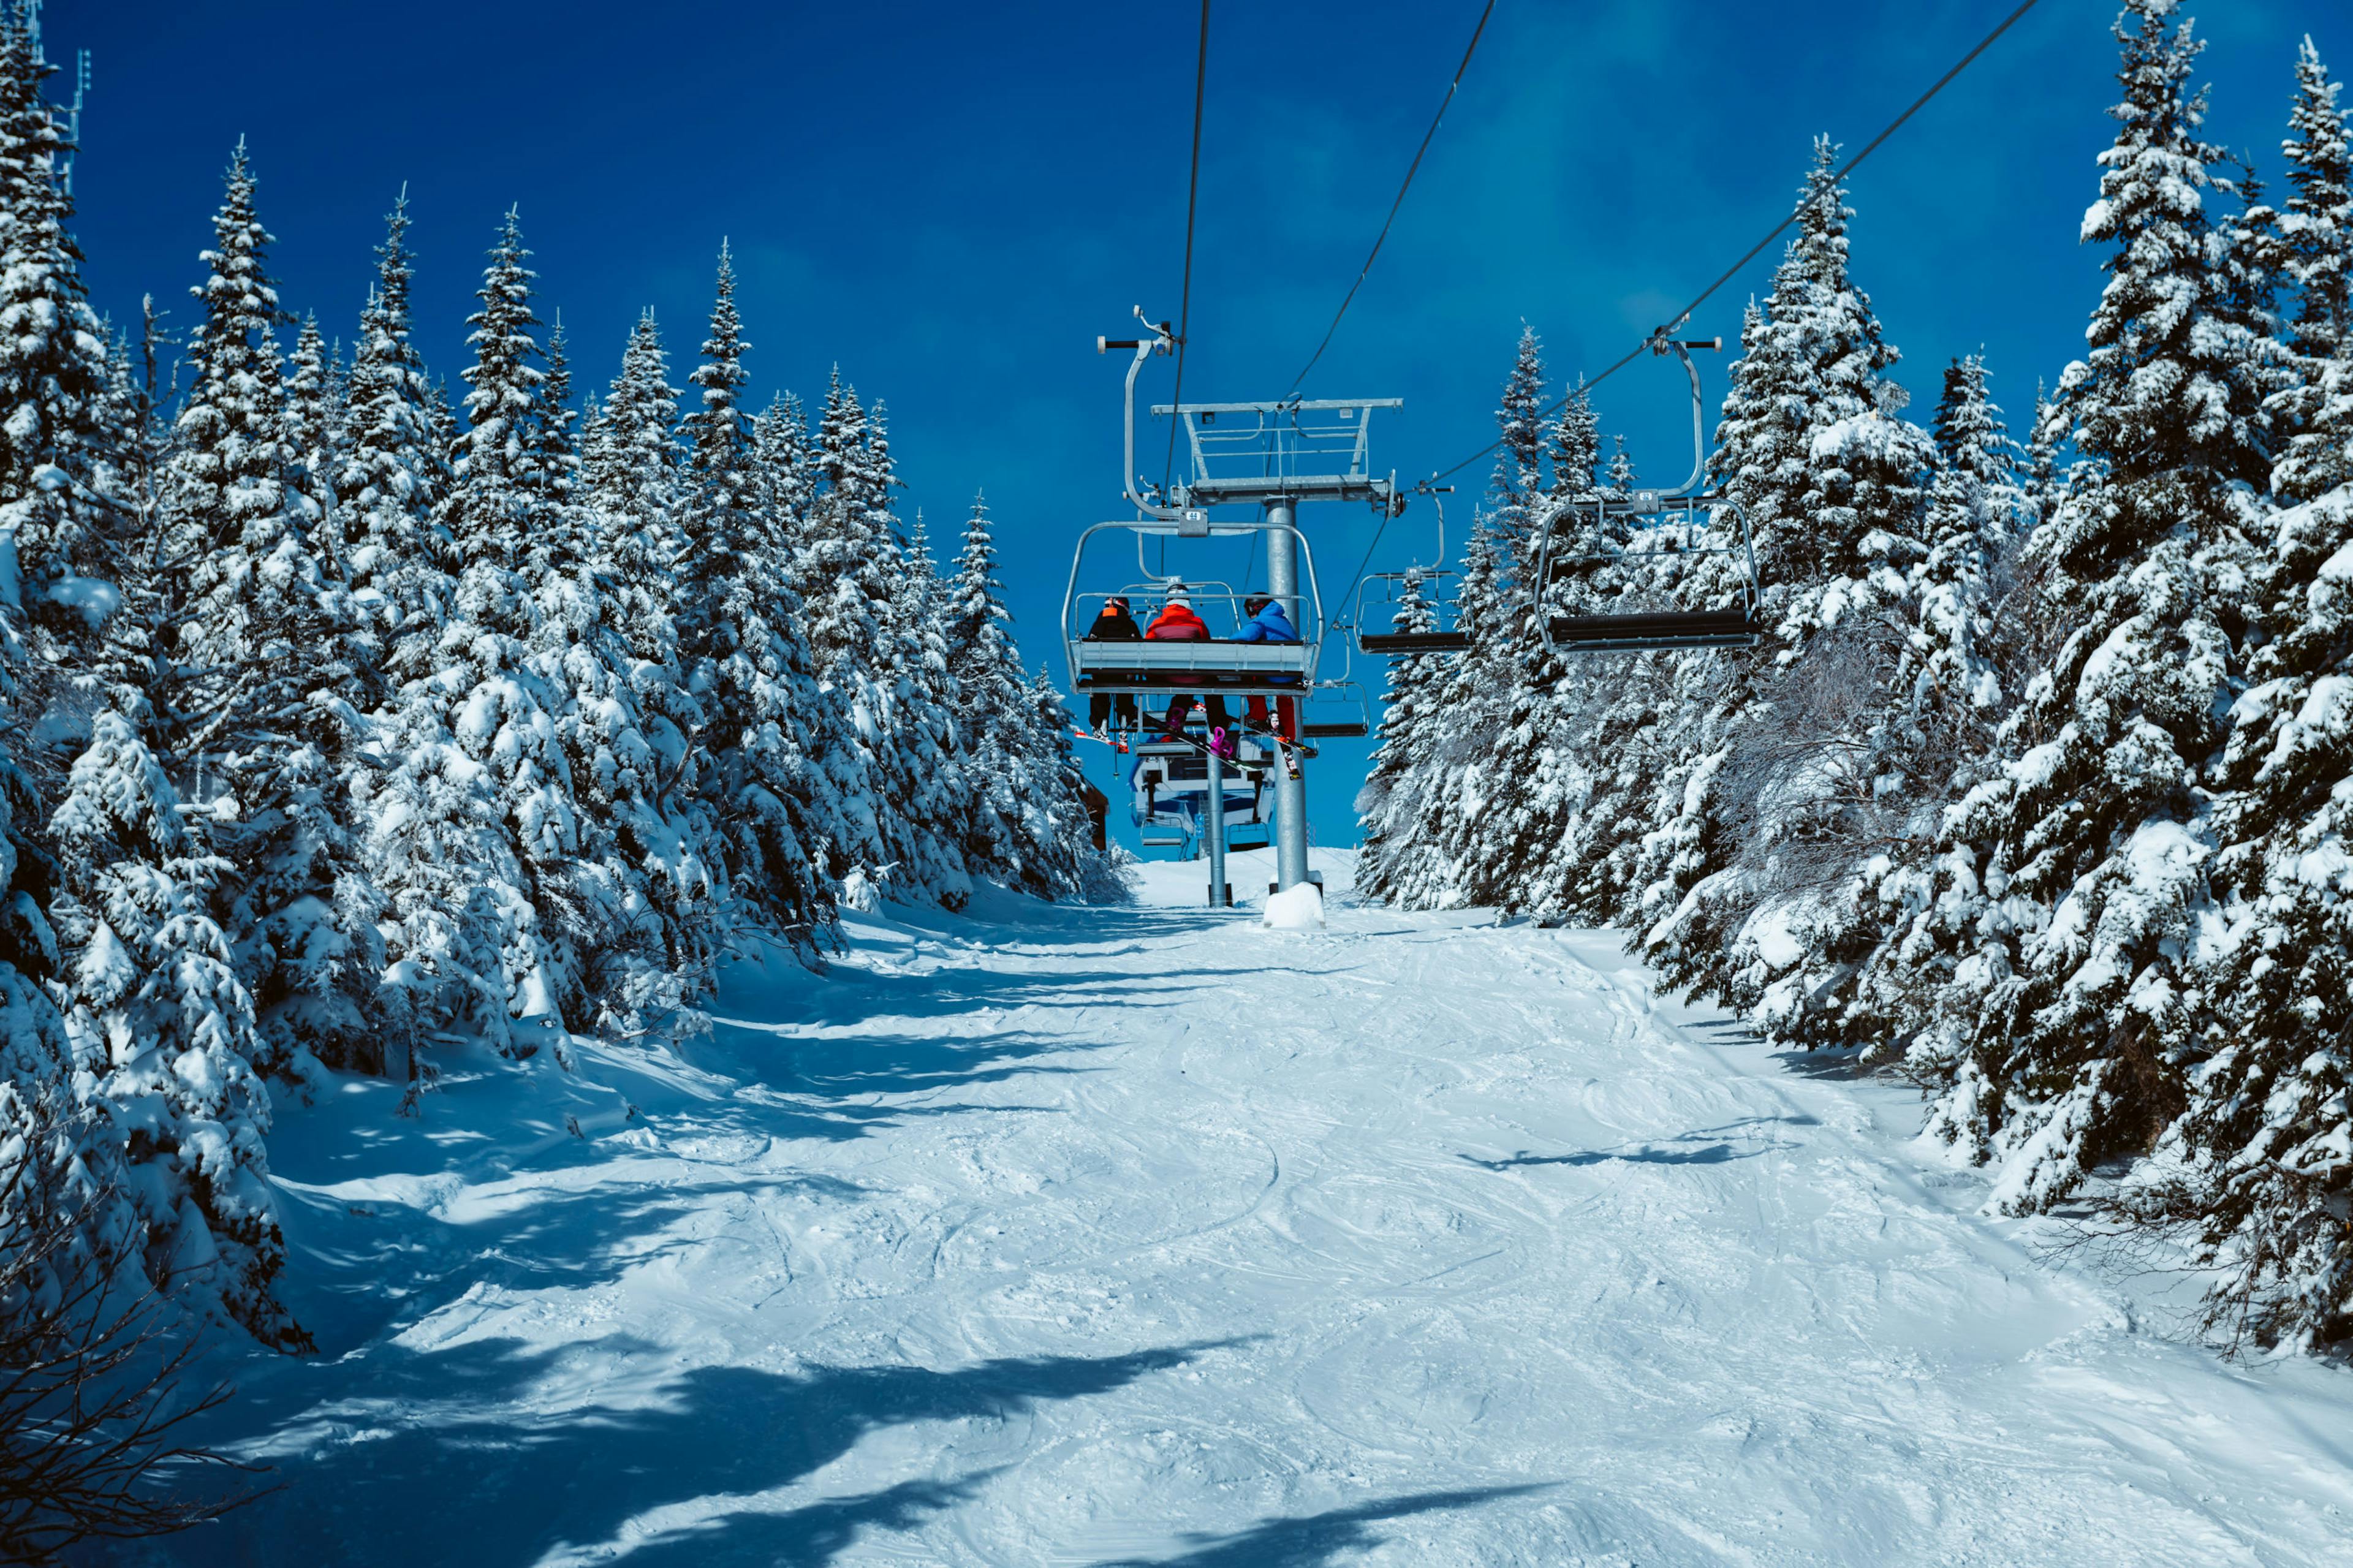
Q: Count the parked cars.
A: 0